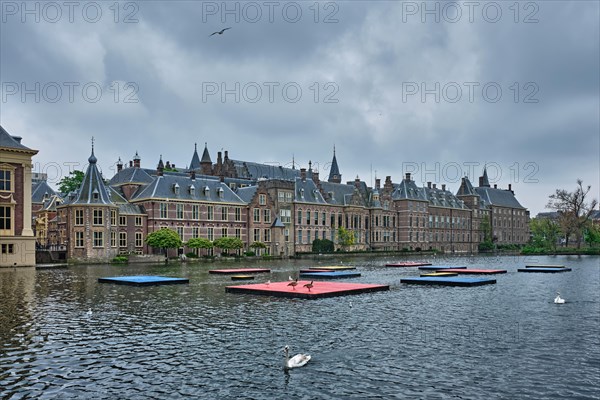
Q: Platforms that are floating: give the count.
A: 14